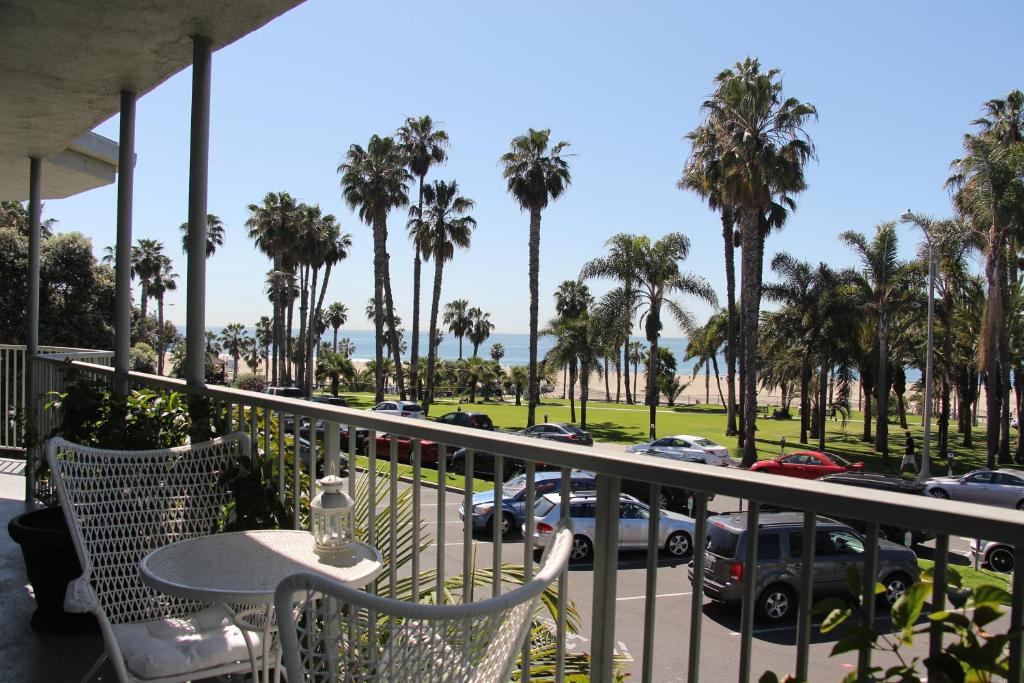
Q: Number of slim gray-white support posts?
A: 3